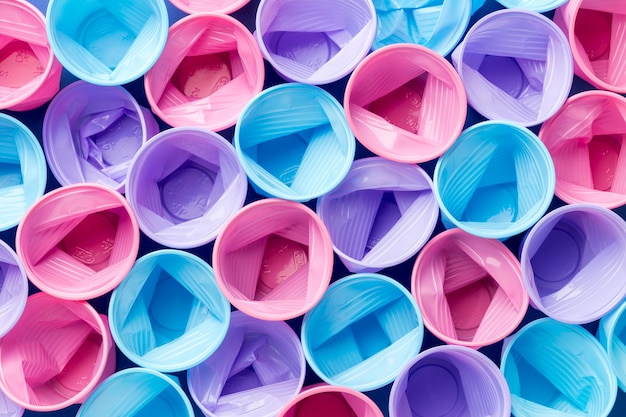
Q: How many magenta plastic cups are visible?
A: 11